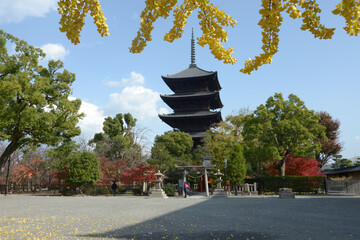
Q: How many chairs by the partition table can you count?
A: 0